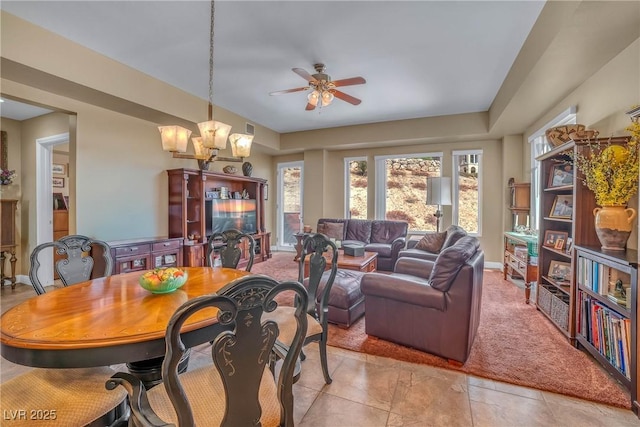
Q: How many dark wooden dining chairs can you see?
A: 5